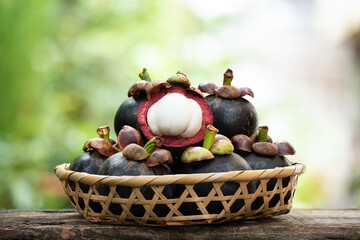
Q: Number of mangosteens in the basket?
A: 7